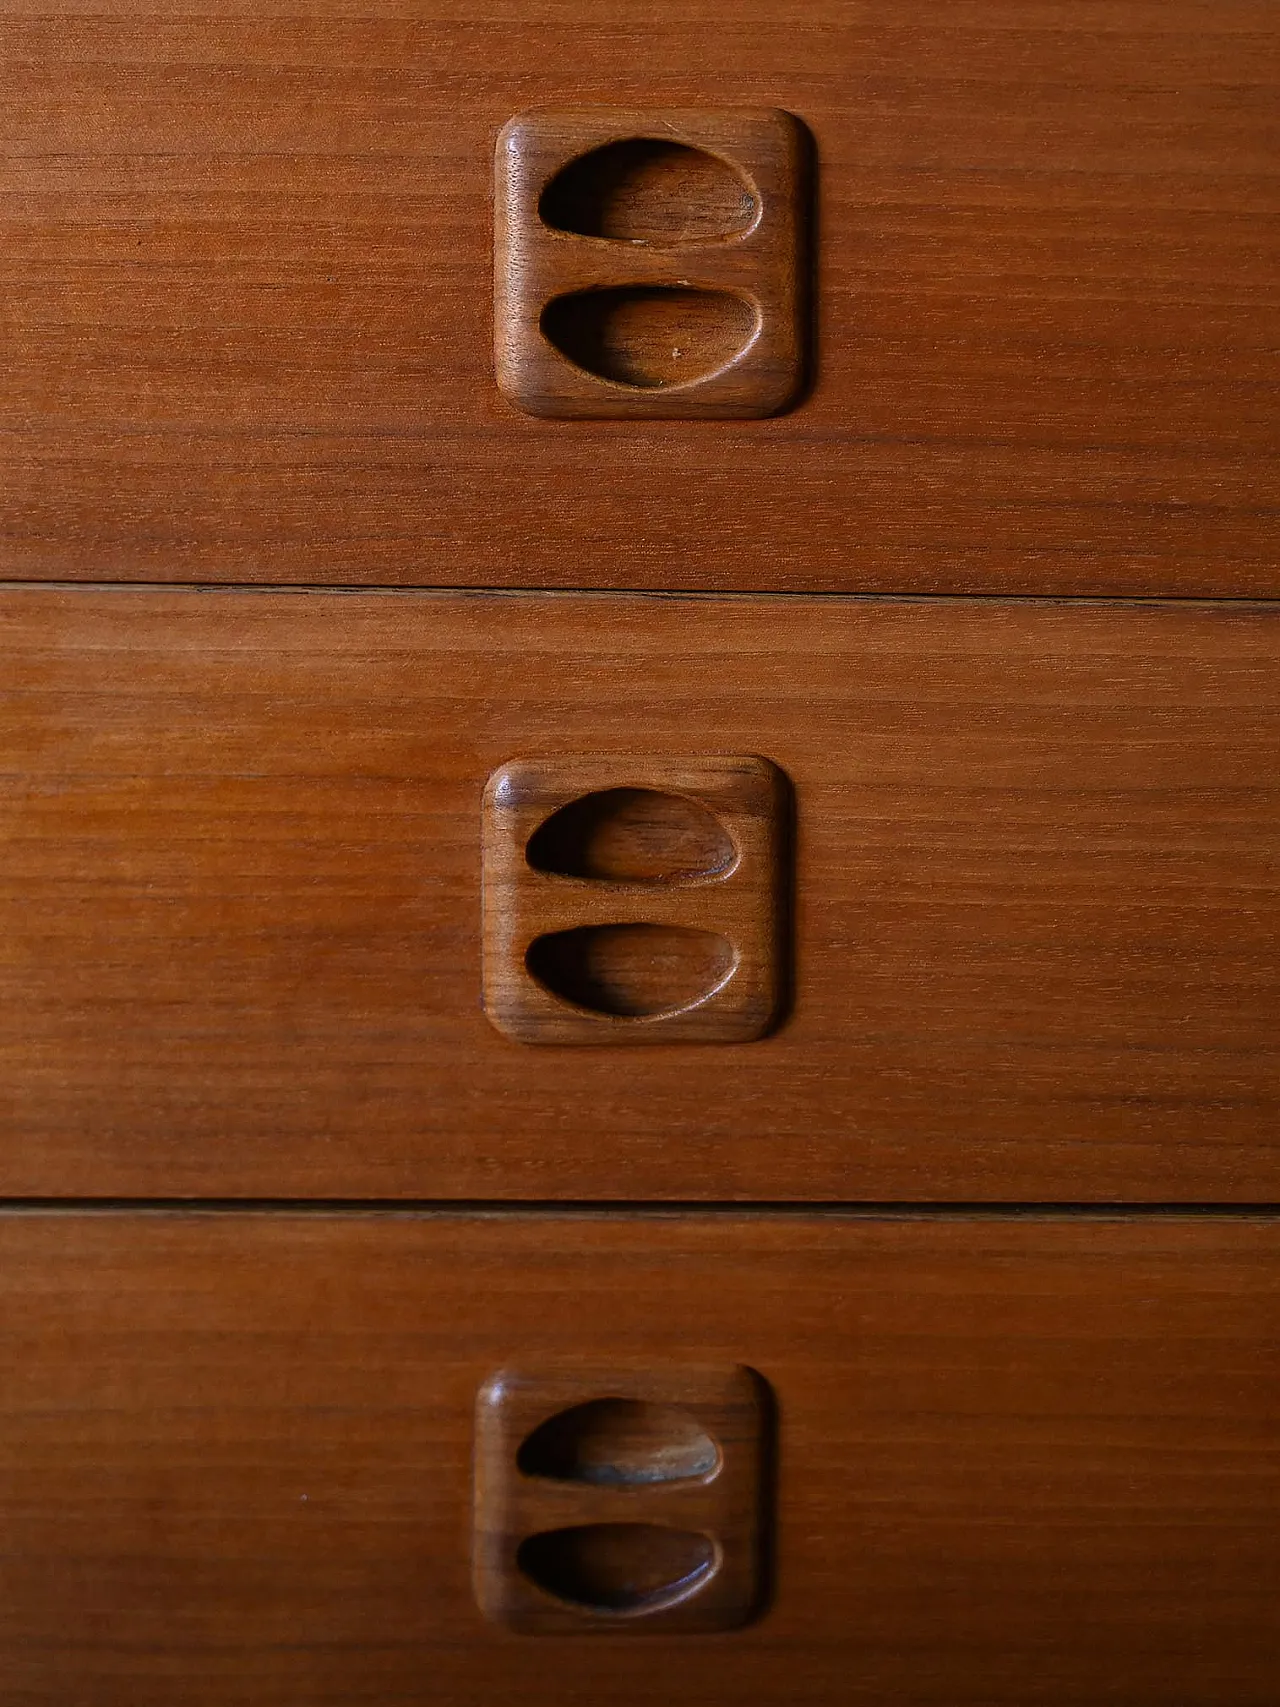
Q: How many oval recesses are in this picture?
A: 6